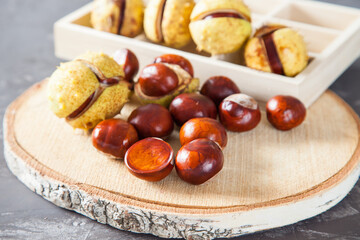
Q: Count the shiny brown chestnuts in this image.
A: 12